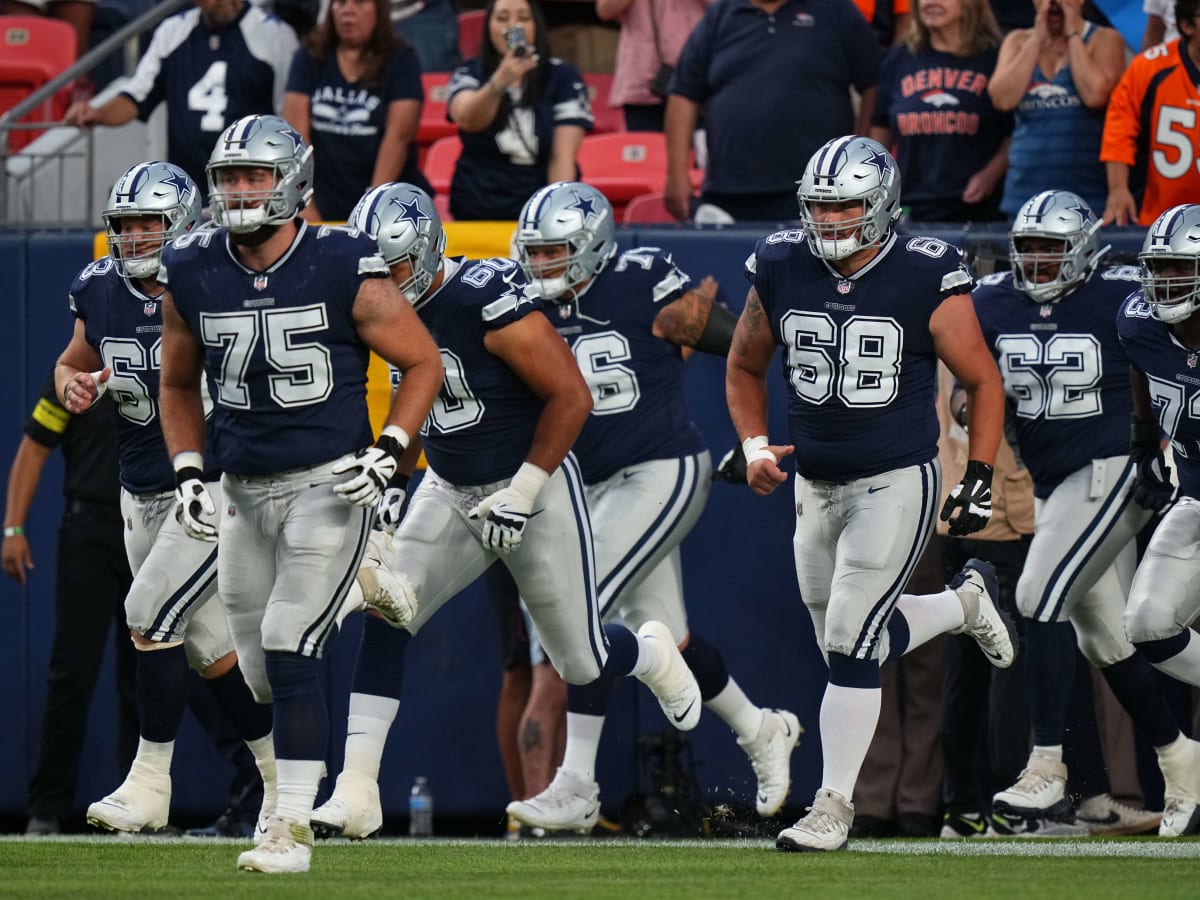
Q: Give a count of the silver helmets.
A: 7